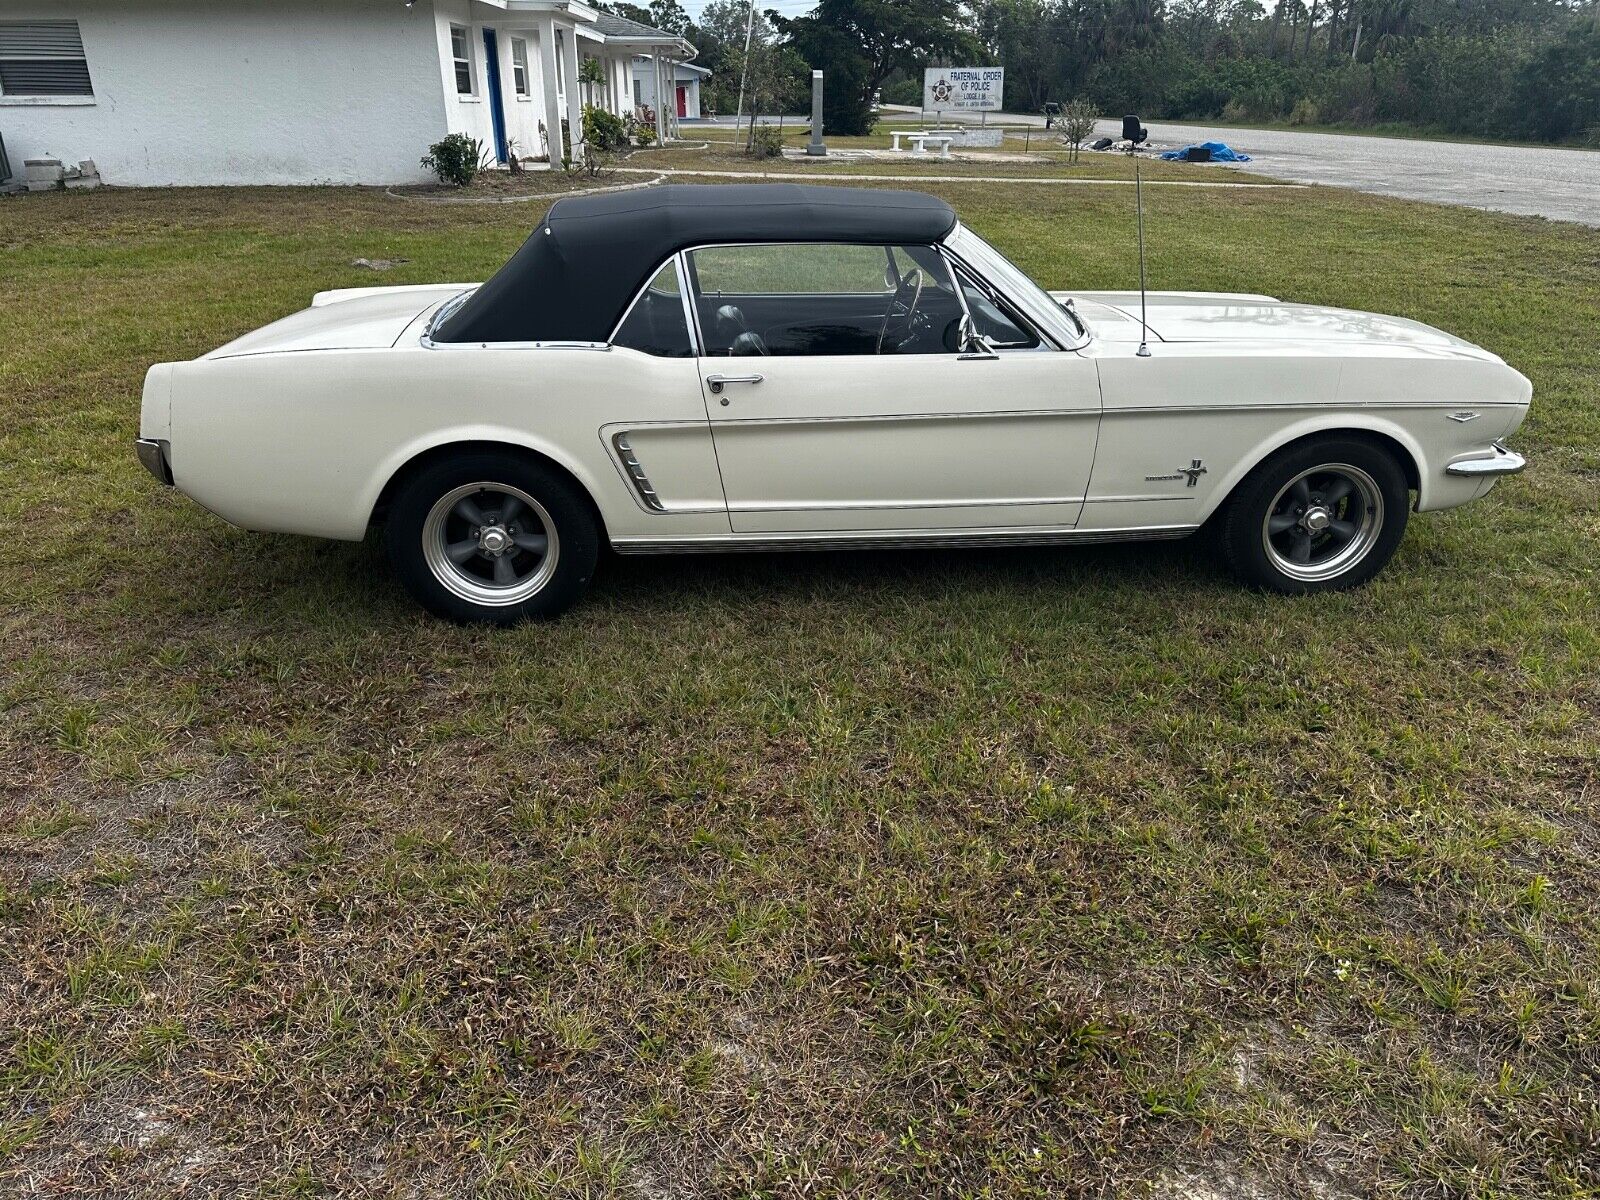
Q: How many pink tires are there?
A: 0